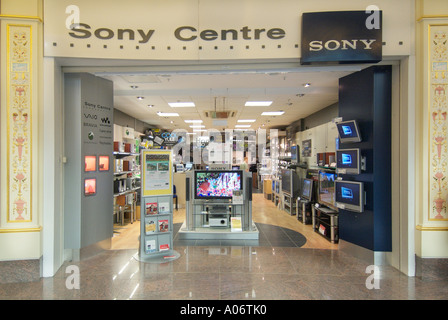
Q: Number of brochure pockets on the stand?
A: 6